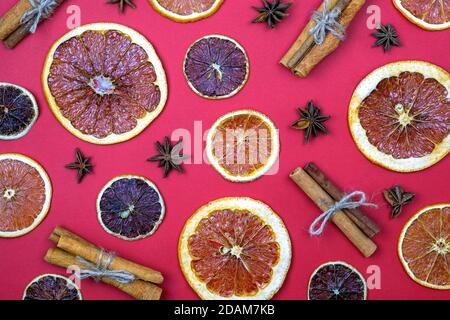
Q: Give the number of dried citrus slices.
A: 13